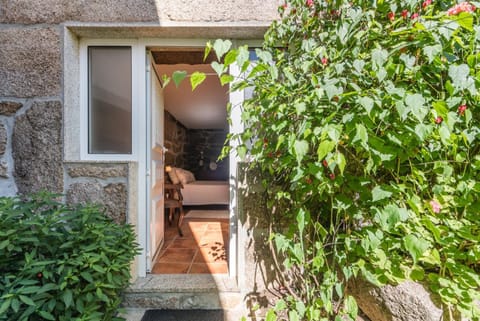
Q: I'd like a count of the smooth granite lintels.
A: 1